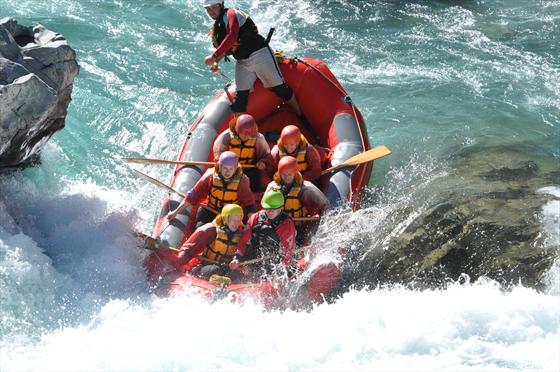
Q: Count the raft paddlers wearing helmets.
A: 7